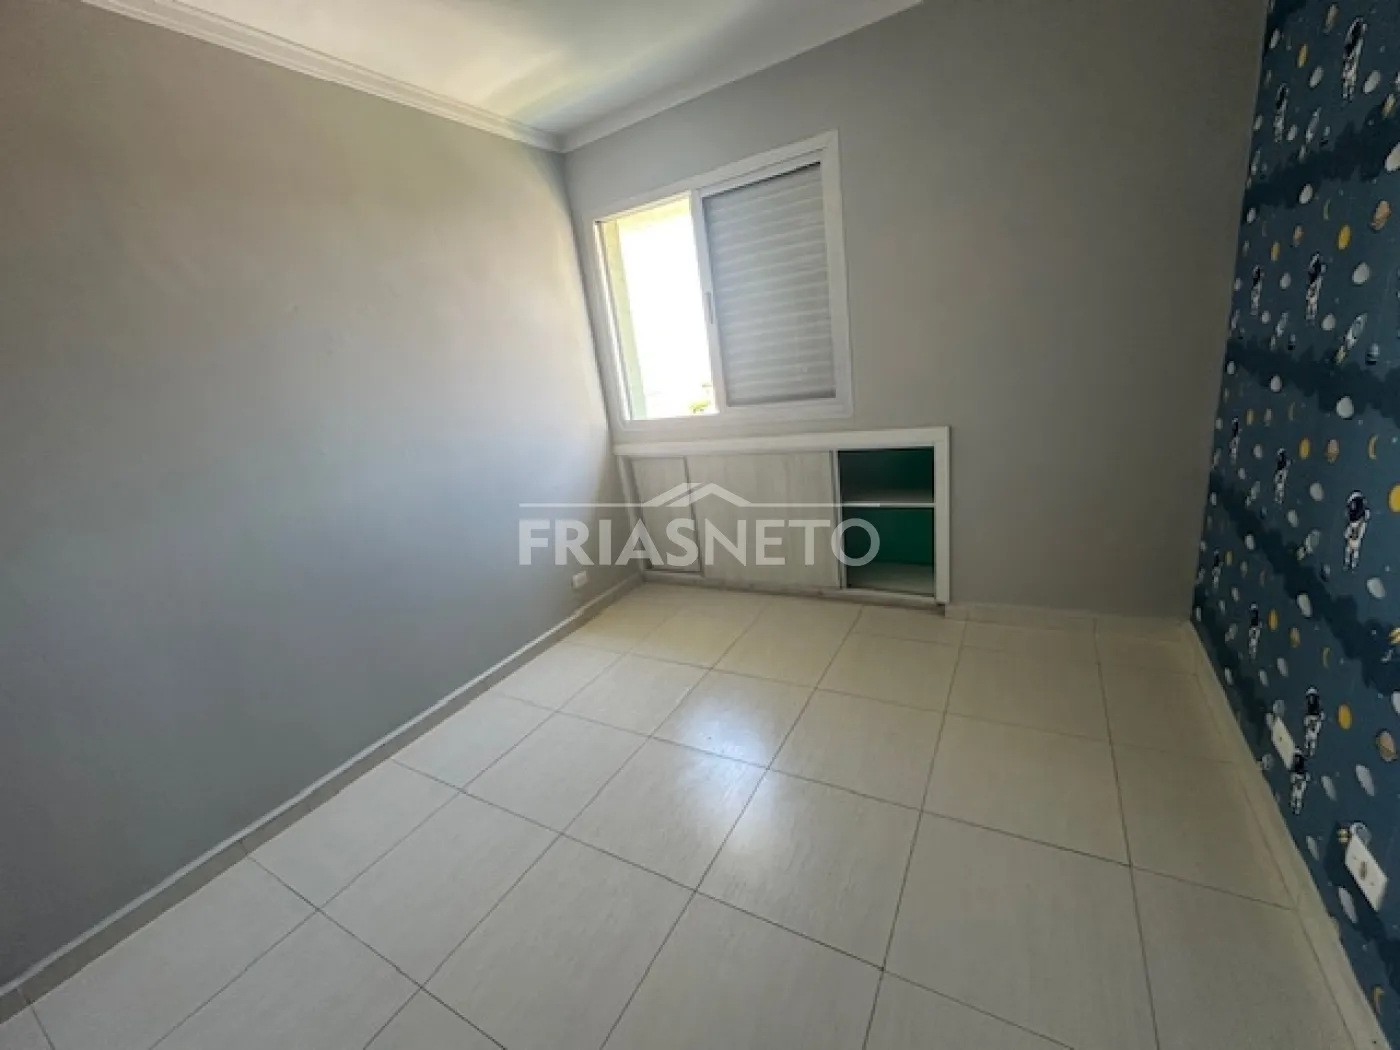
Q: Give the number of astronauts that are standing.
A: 11